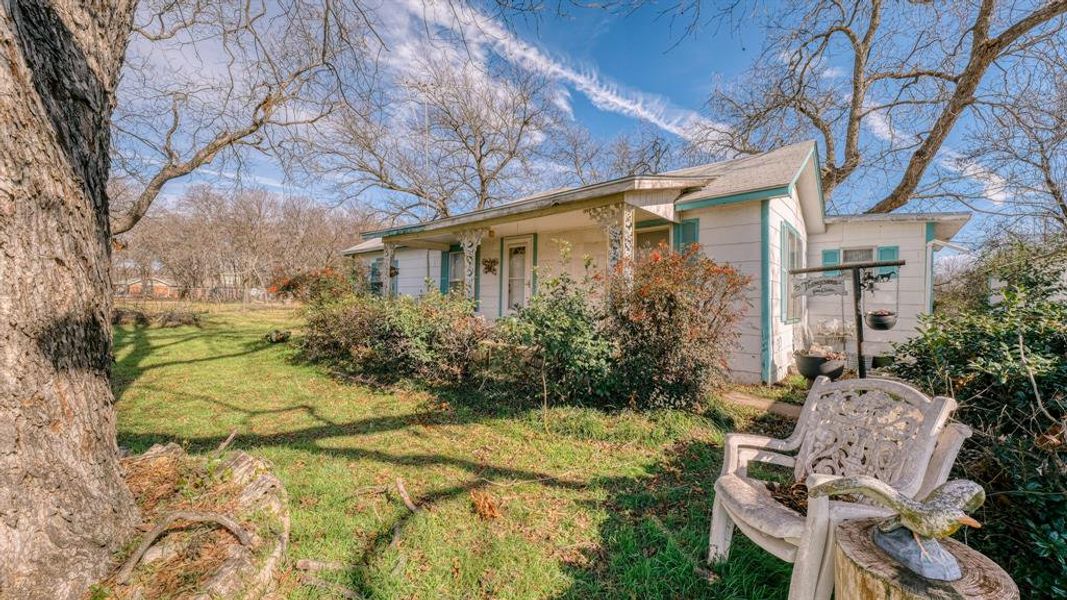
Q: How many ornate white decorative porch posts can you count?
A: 3